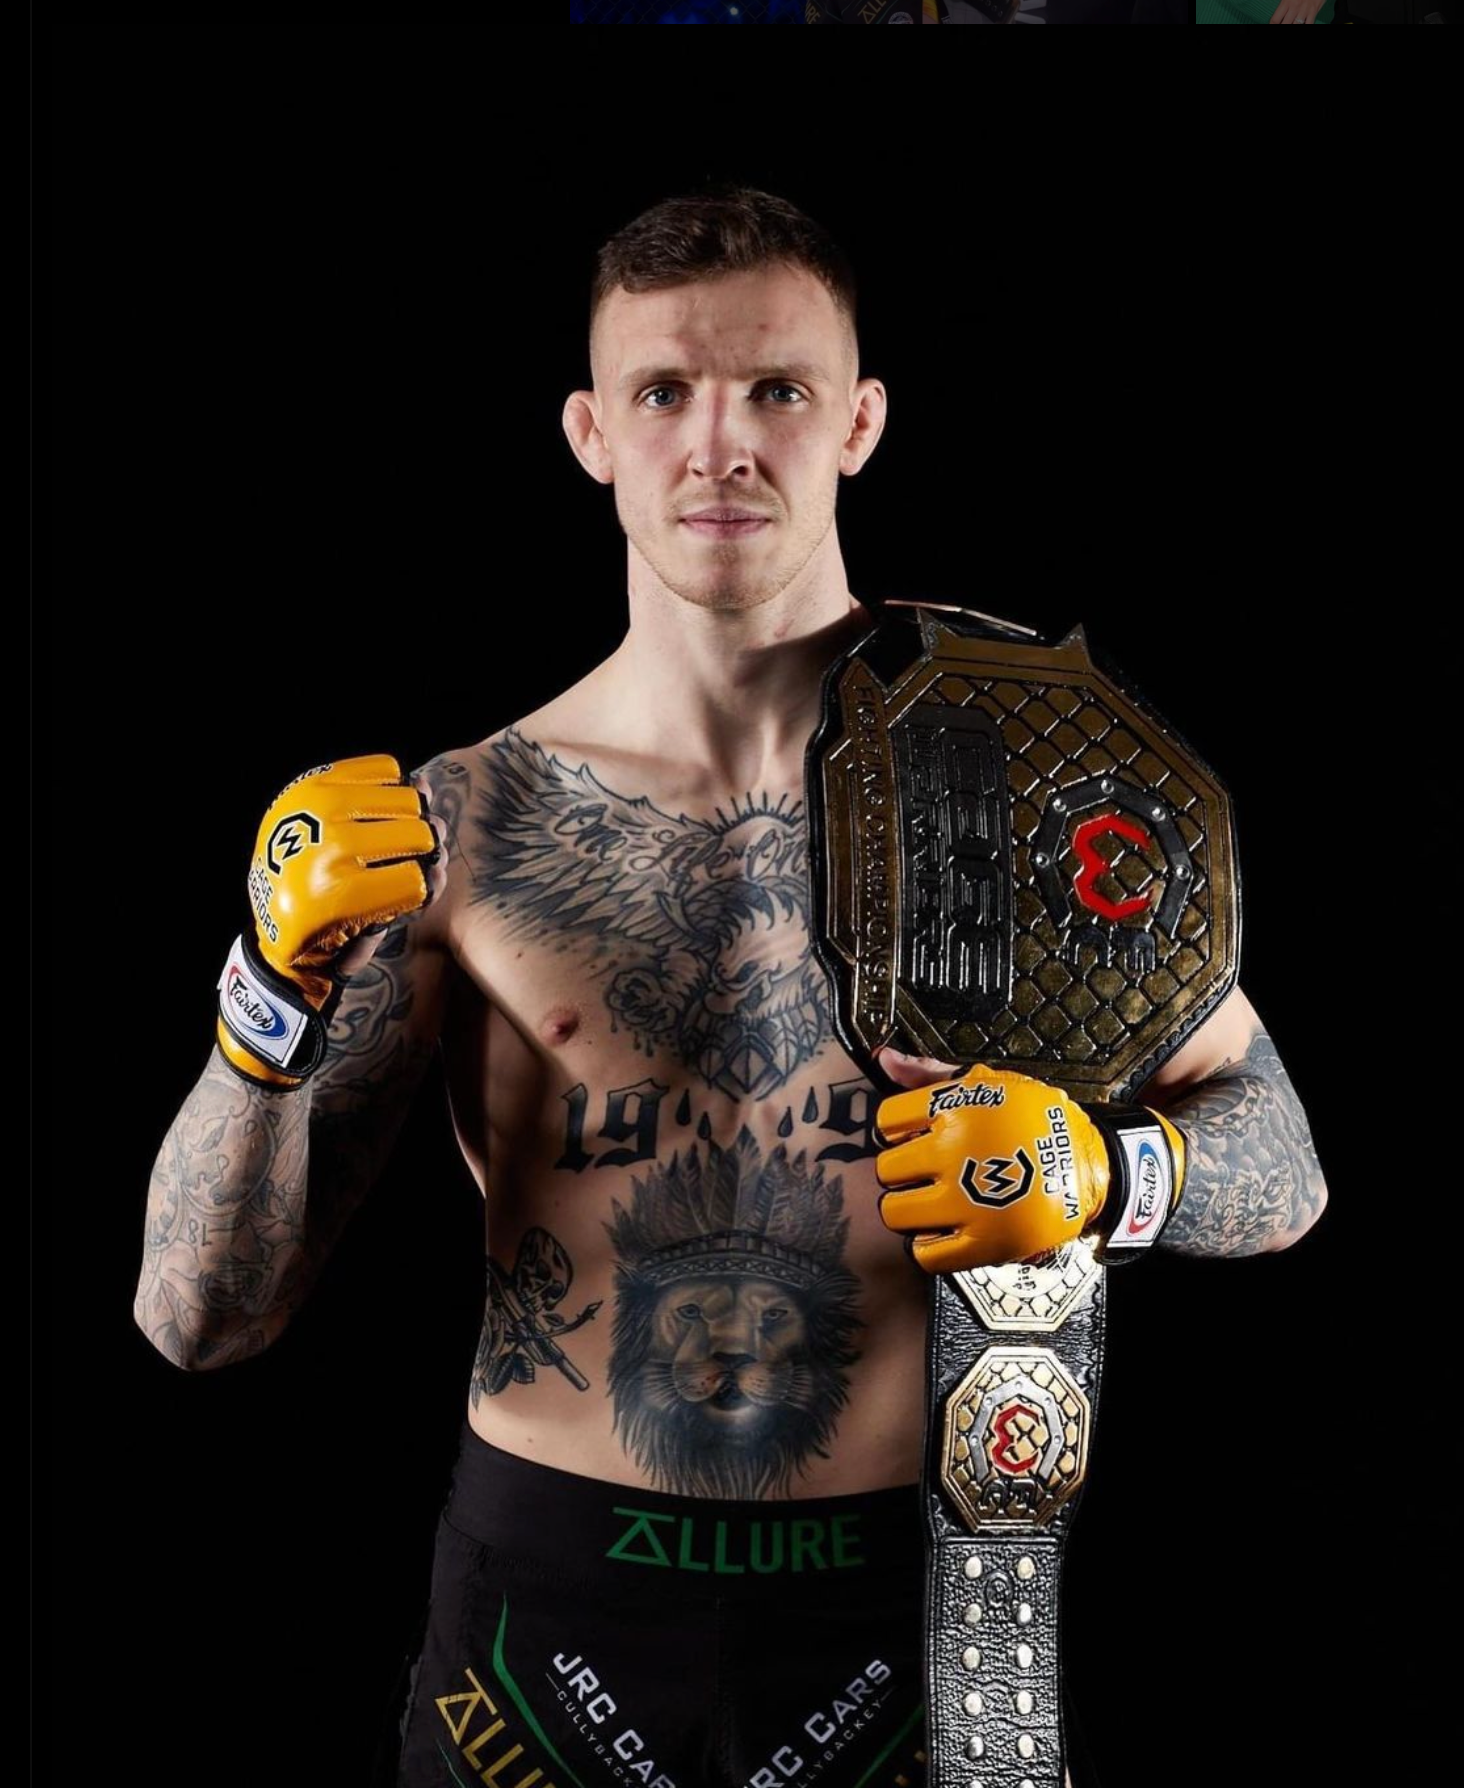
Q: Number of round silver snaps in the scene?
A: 12